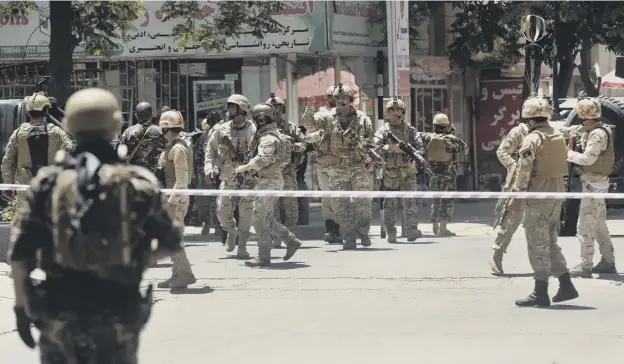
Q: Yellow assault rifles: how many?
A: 0